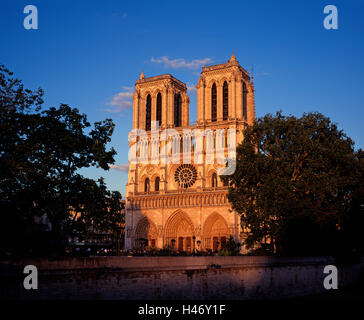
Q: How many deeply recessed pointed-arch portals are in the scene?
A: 3